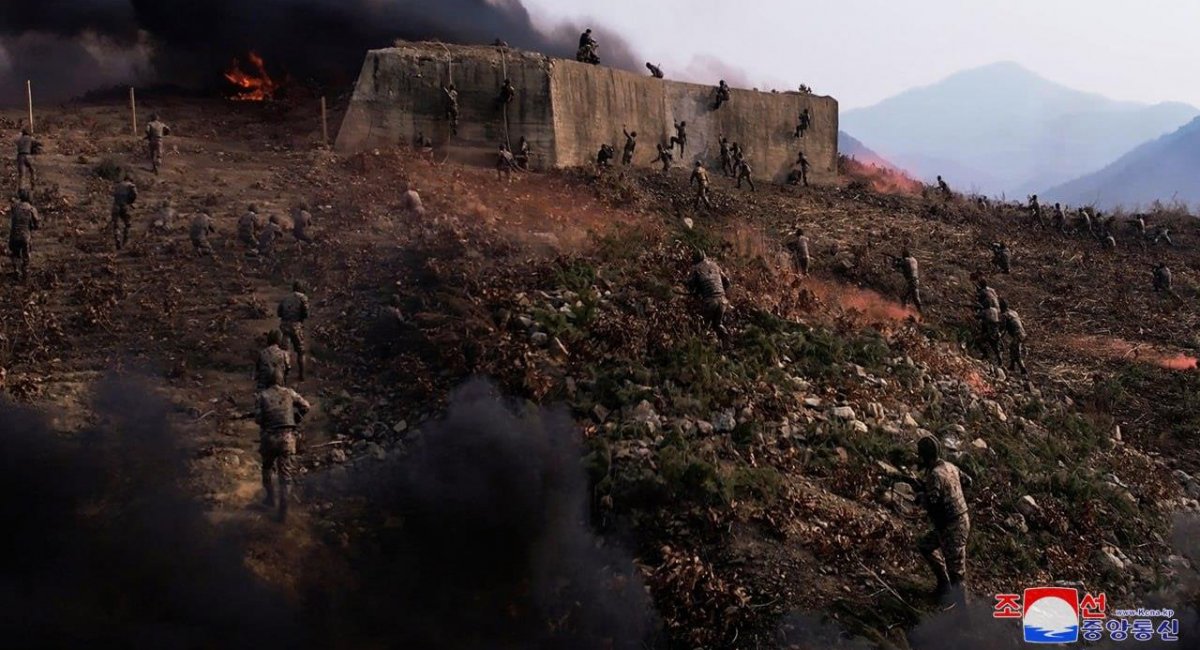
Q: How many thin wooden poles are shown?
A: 3